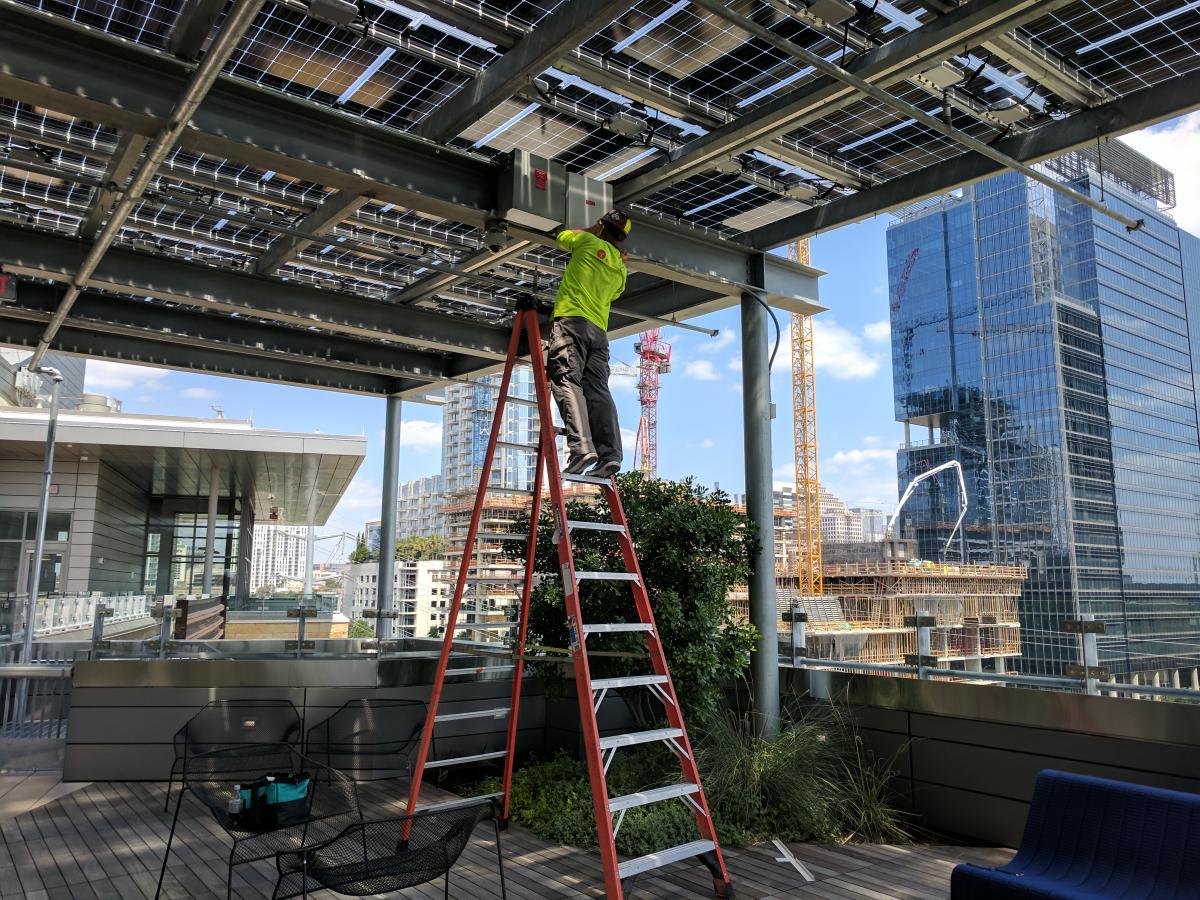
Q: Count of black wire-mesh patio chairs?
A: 4